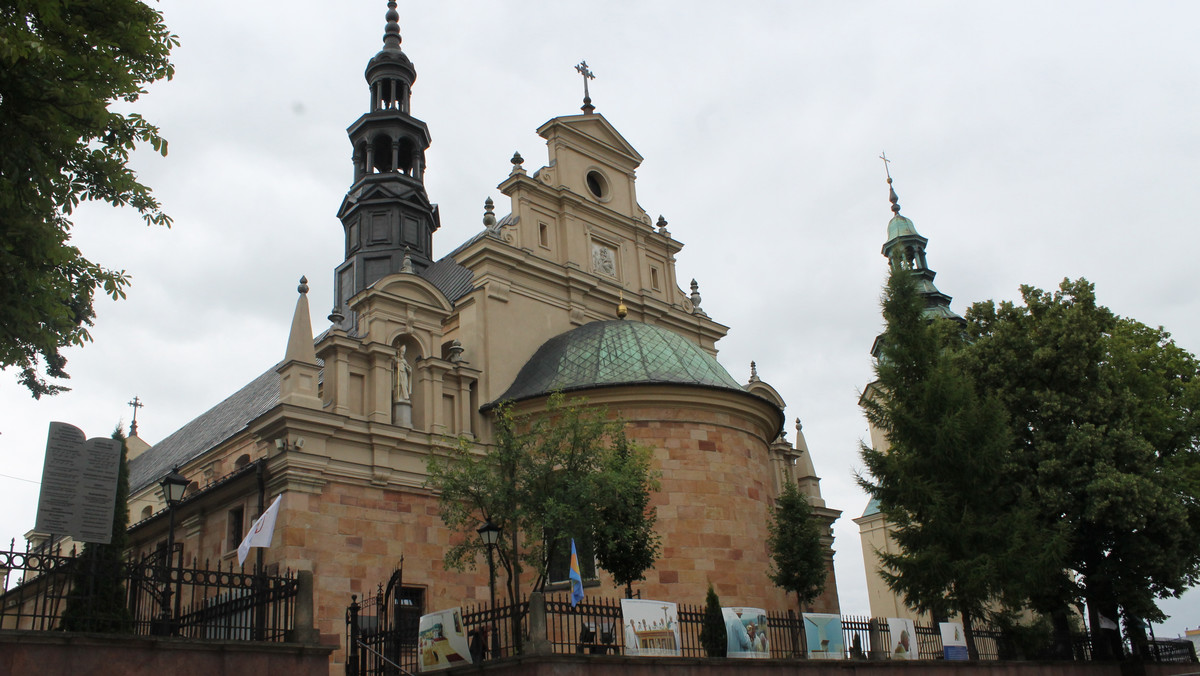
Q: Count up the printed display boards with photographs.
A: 6